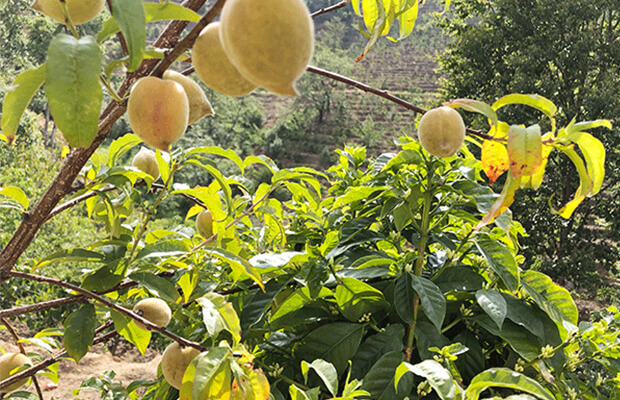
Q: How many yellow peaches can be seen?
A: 11